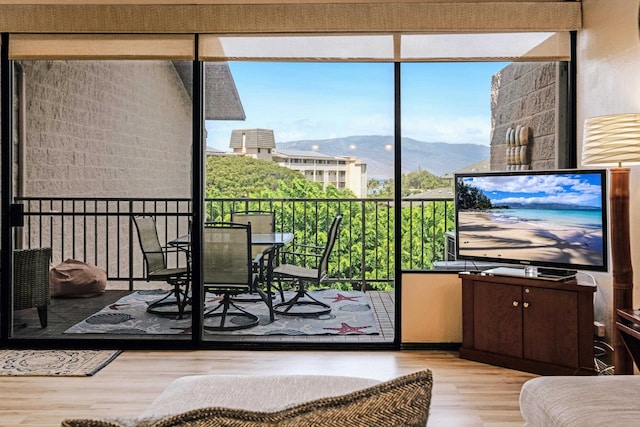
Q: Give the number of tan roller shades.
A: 2